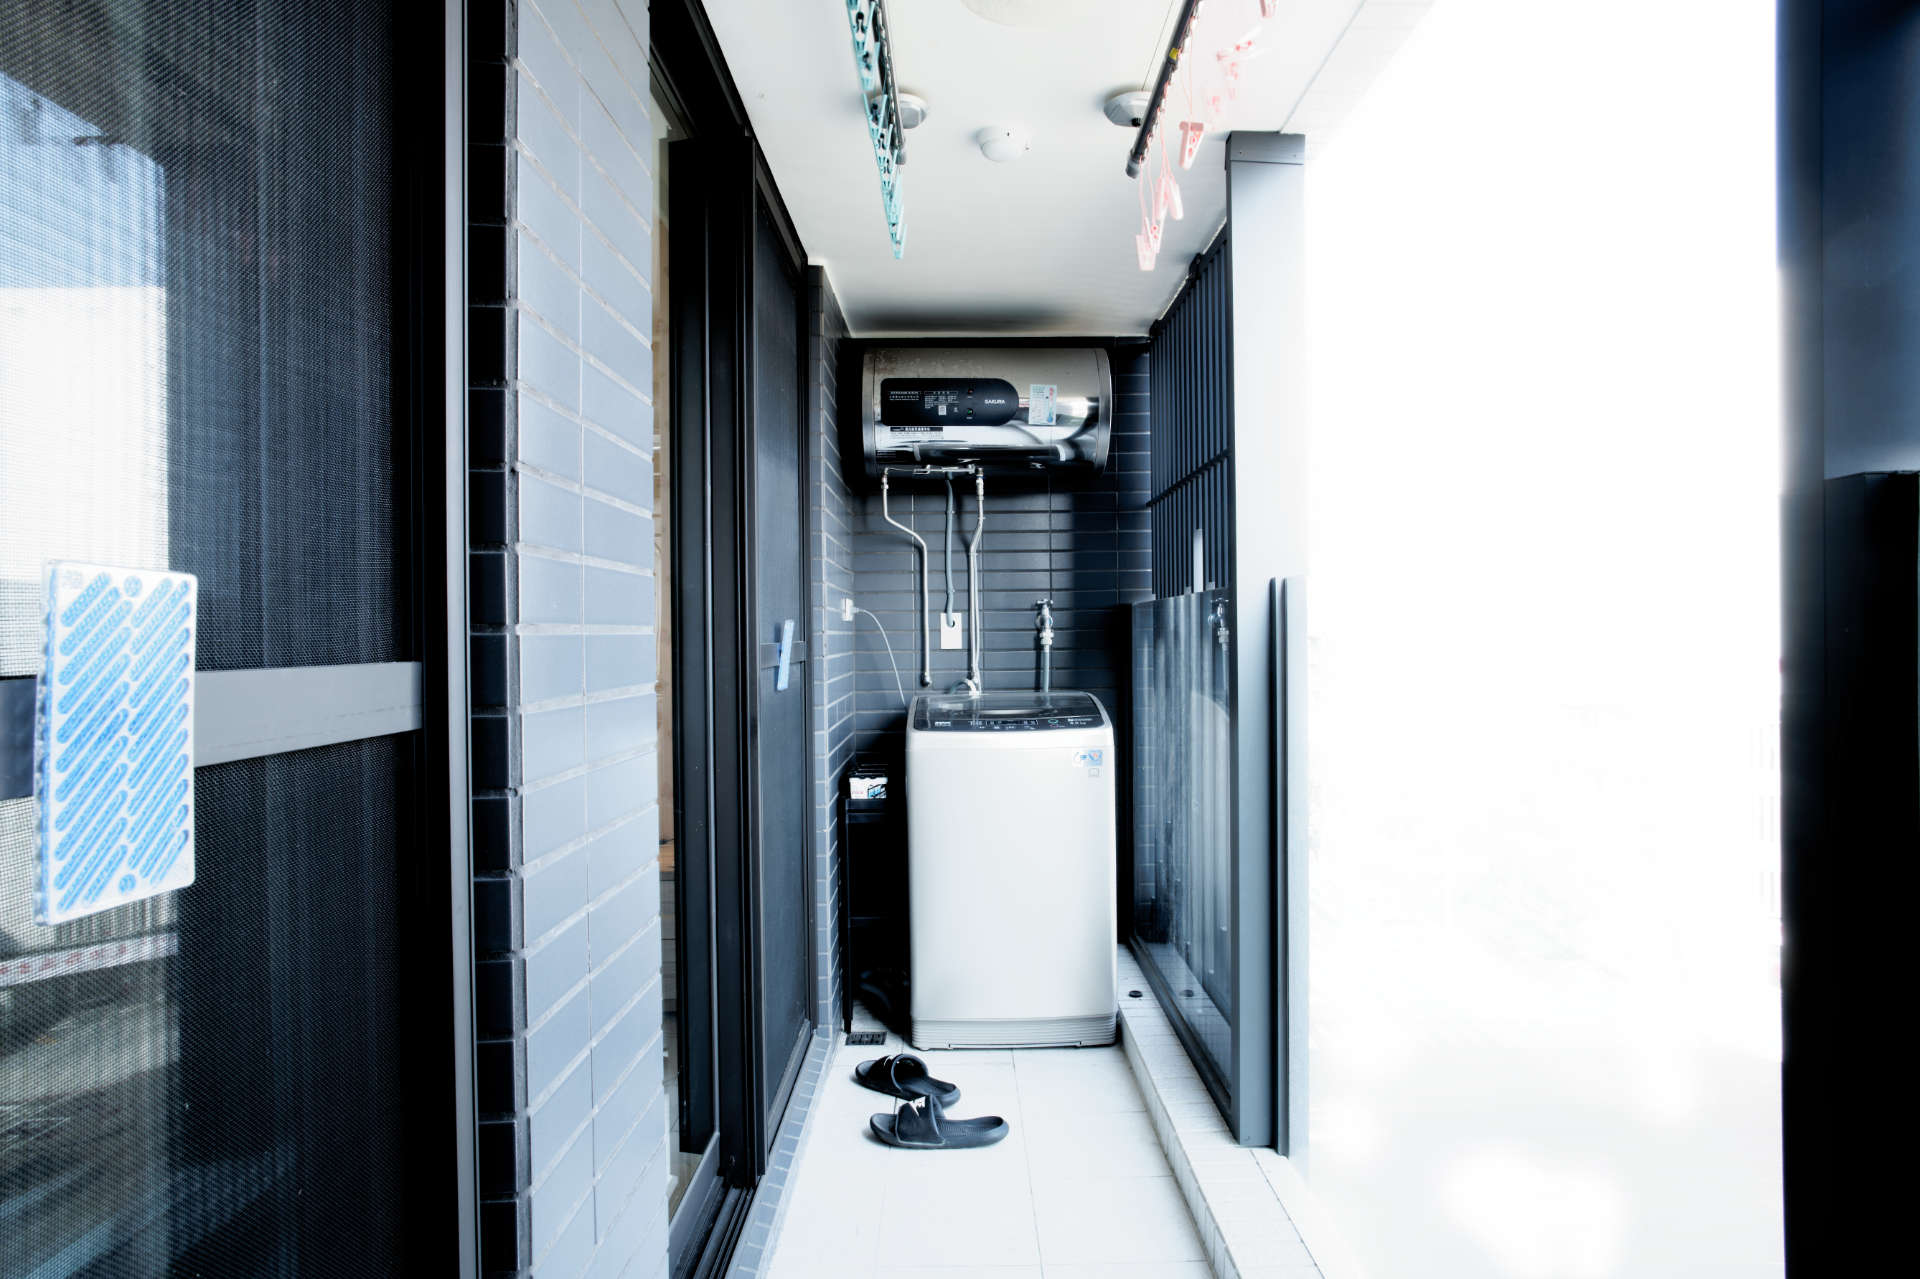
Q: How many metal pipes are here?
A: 2